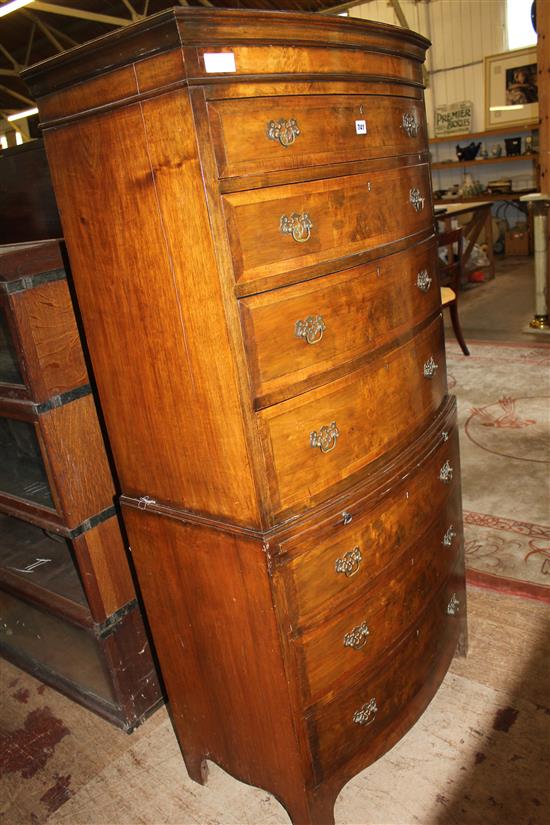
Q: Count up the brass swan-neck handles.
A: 14